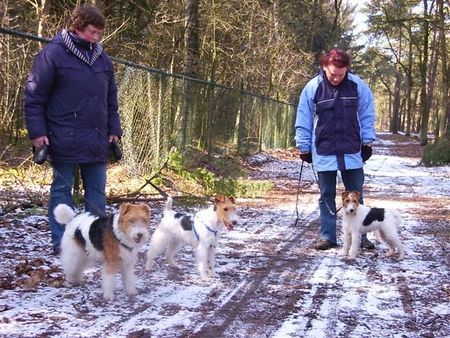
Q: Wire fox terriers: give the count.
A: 3